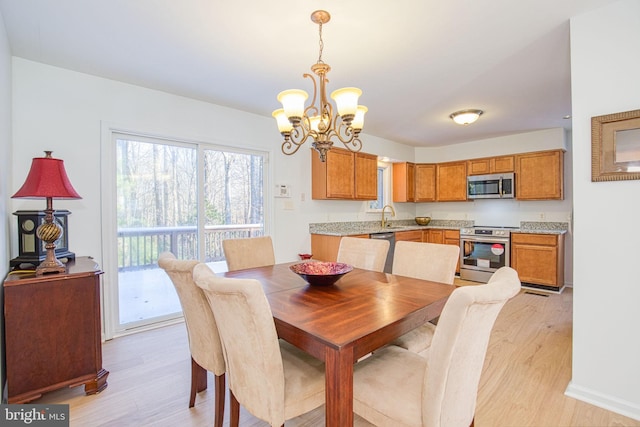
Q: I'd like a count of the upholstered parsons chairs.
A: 6